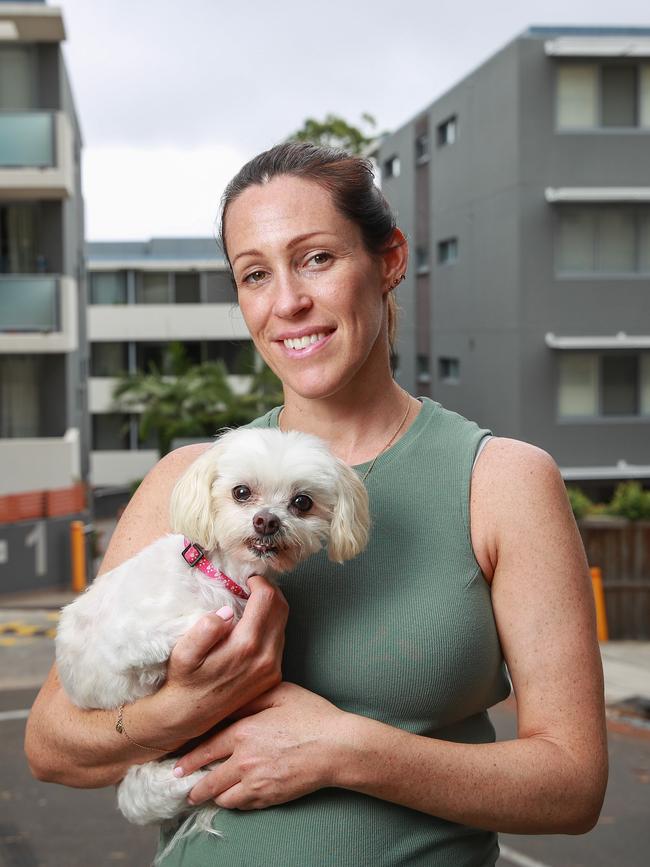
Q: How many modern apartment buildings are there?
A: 3